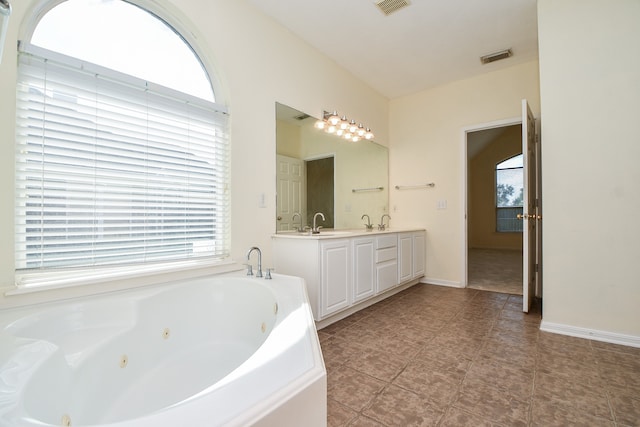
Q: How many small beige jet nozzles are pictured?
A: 5